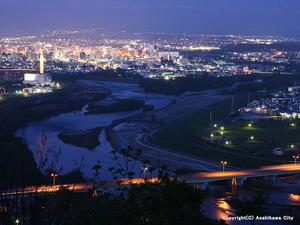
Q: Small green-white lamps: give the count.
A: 9